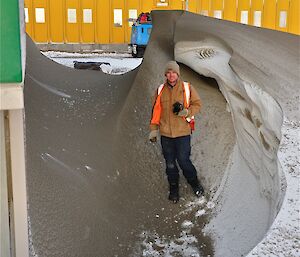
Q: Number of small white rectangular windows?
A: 11